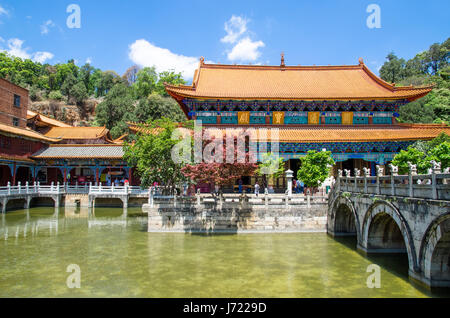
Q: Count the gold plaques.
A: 4